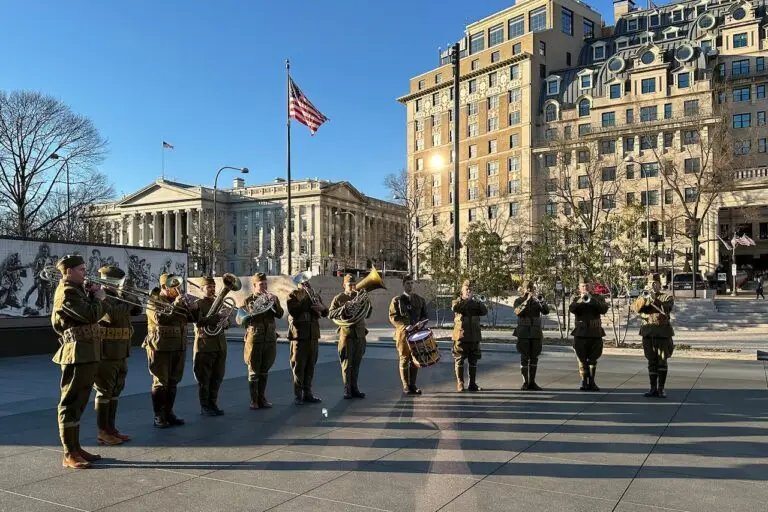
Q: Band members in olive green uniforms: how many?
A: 12